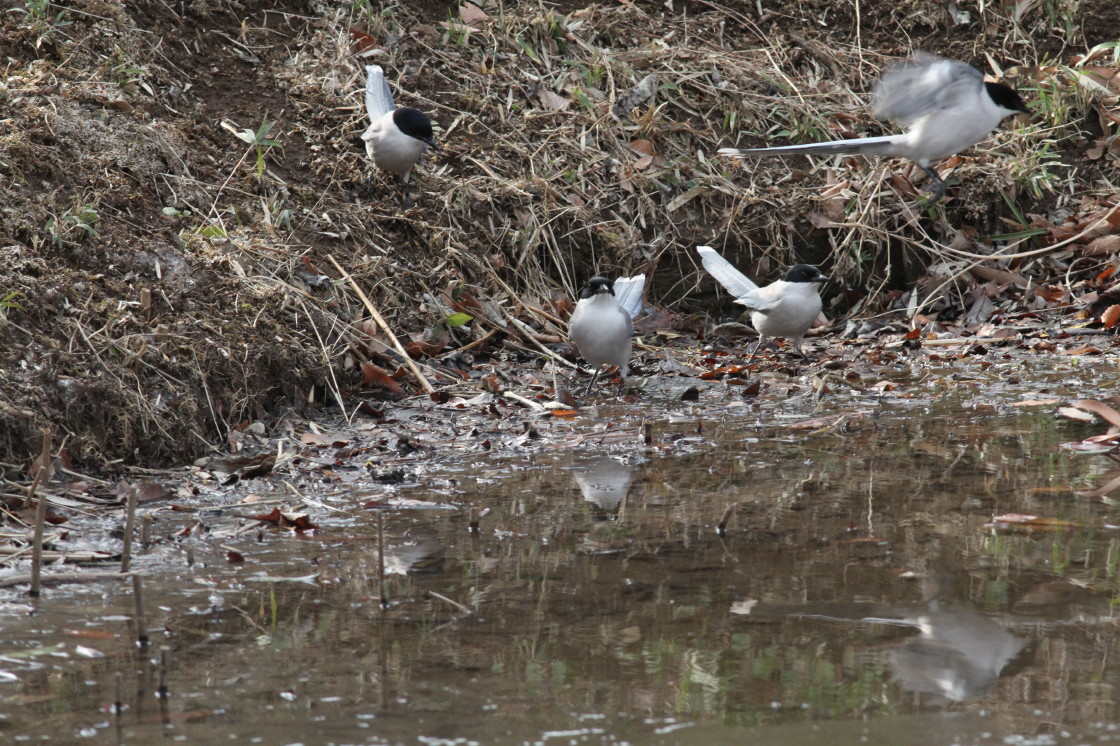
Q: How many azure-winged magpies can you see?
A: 4